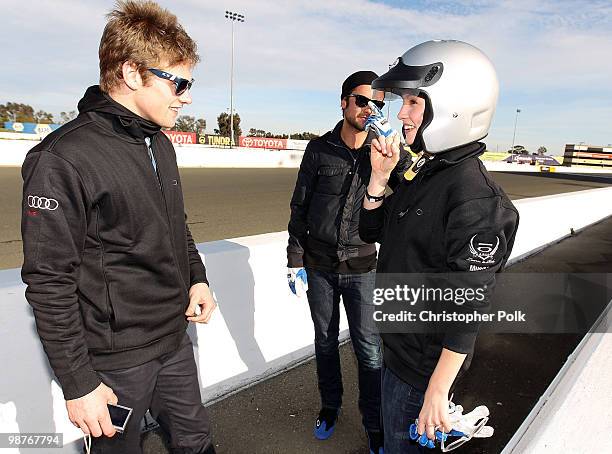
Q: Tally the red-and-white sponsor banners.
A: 2